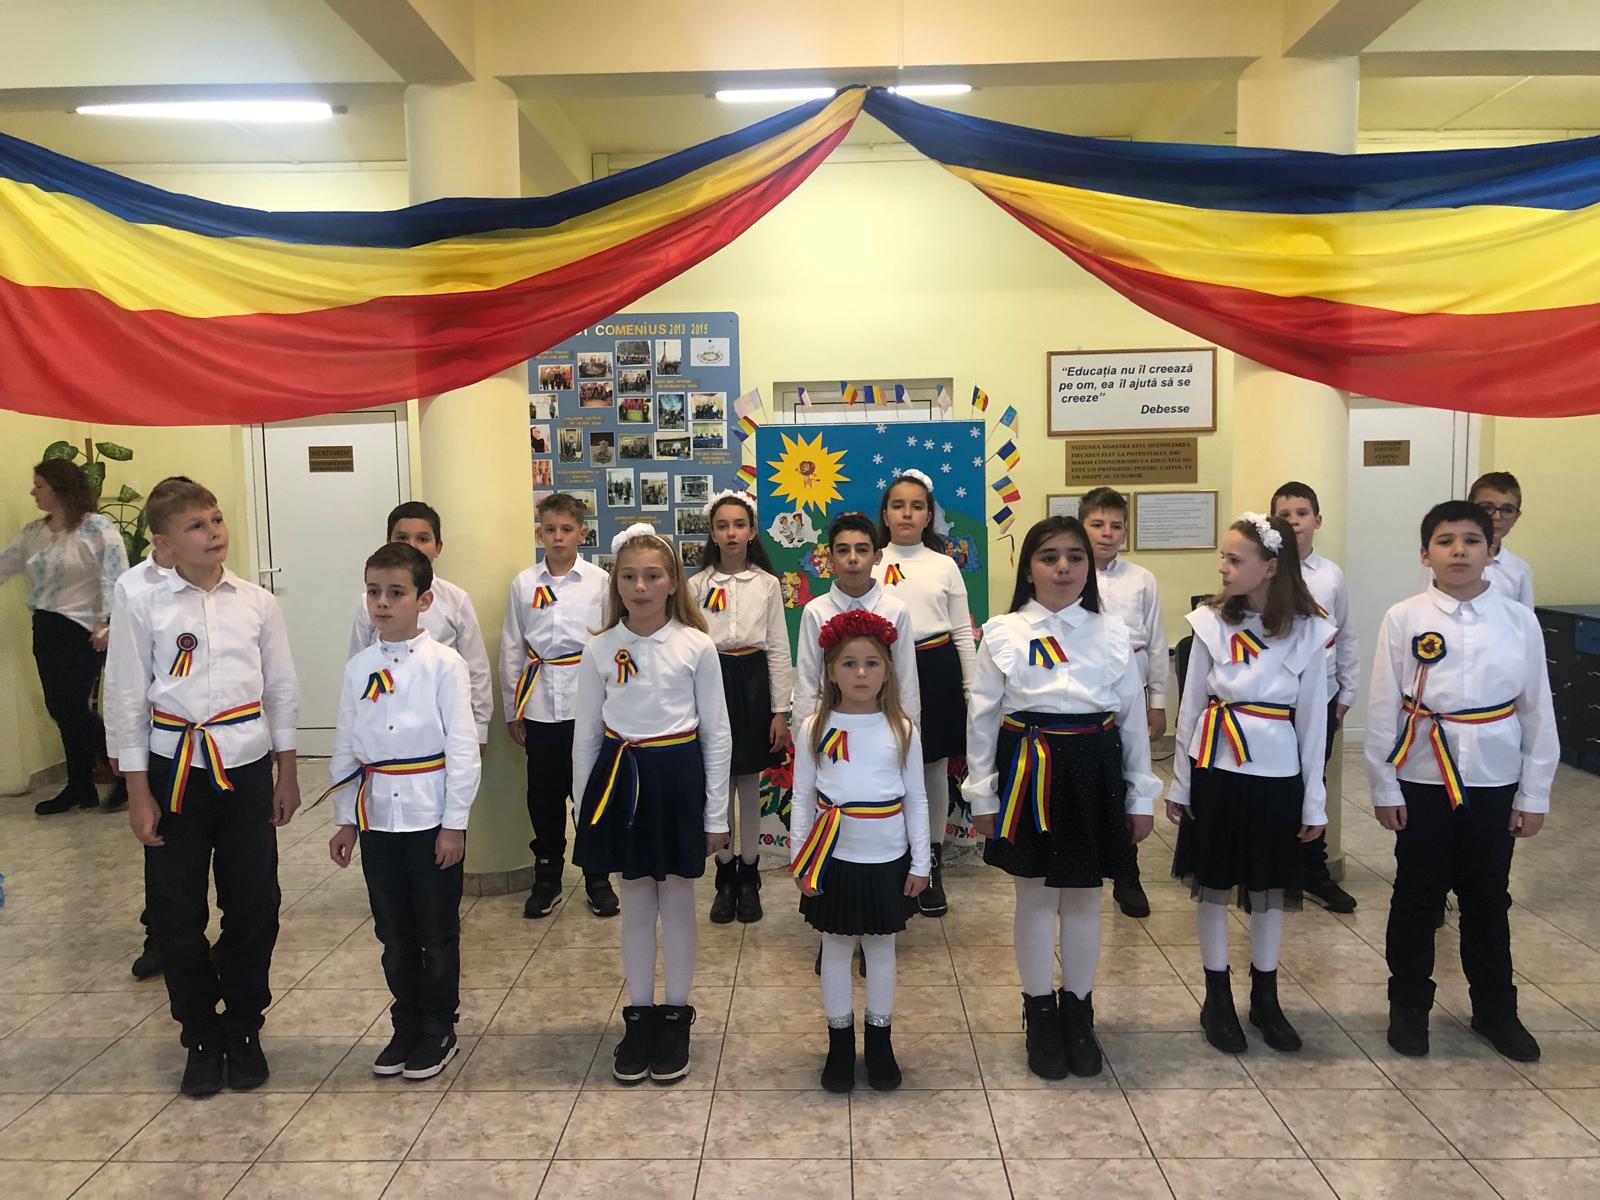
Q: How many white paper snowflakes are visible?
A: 11